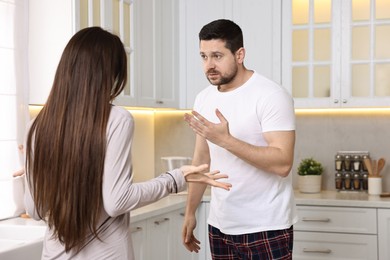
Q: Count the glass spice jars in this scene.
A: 8